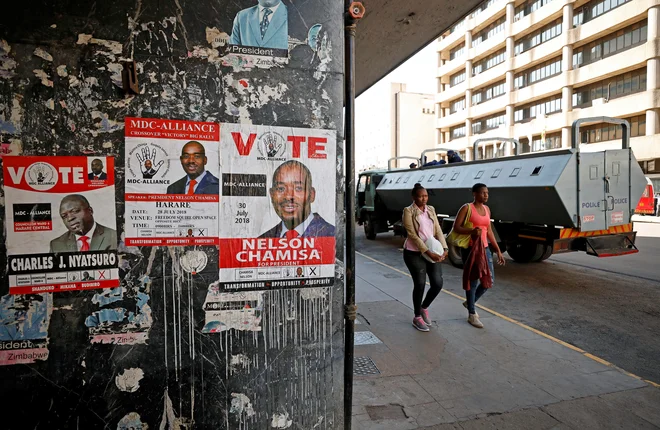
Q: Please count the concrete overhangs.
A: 1